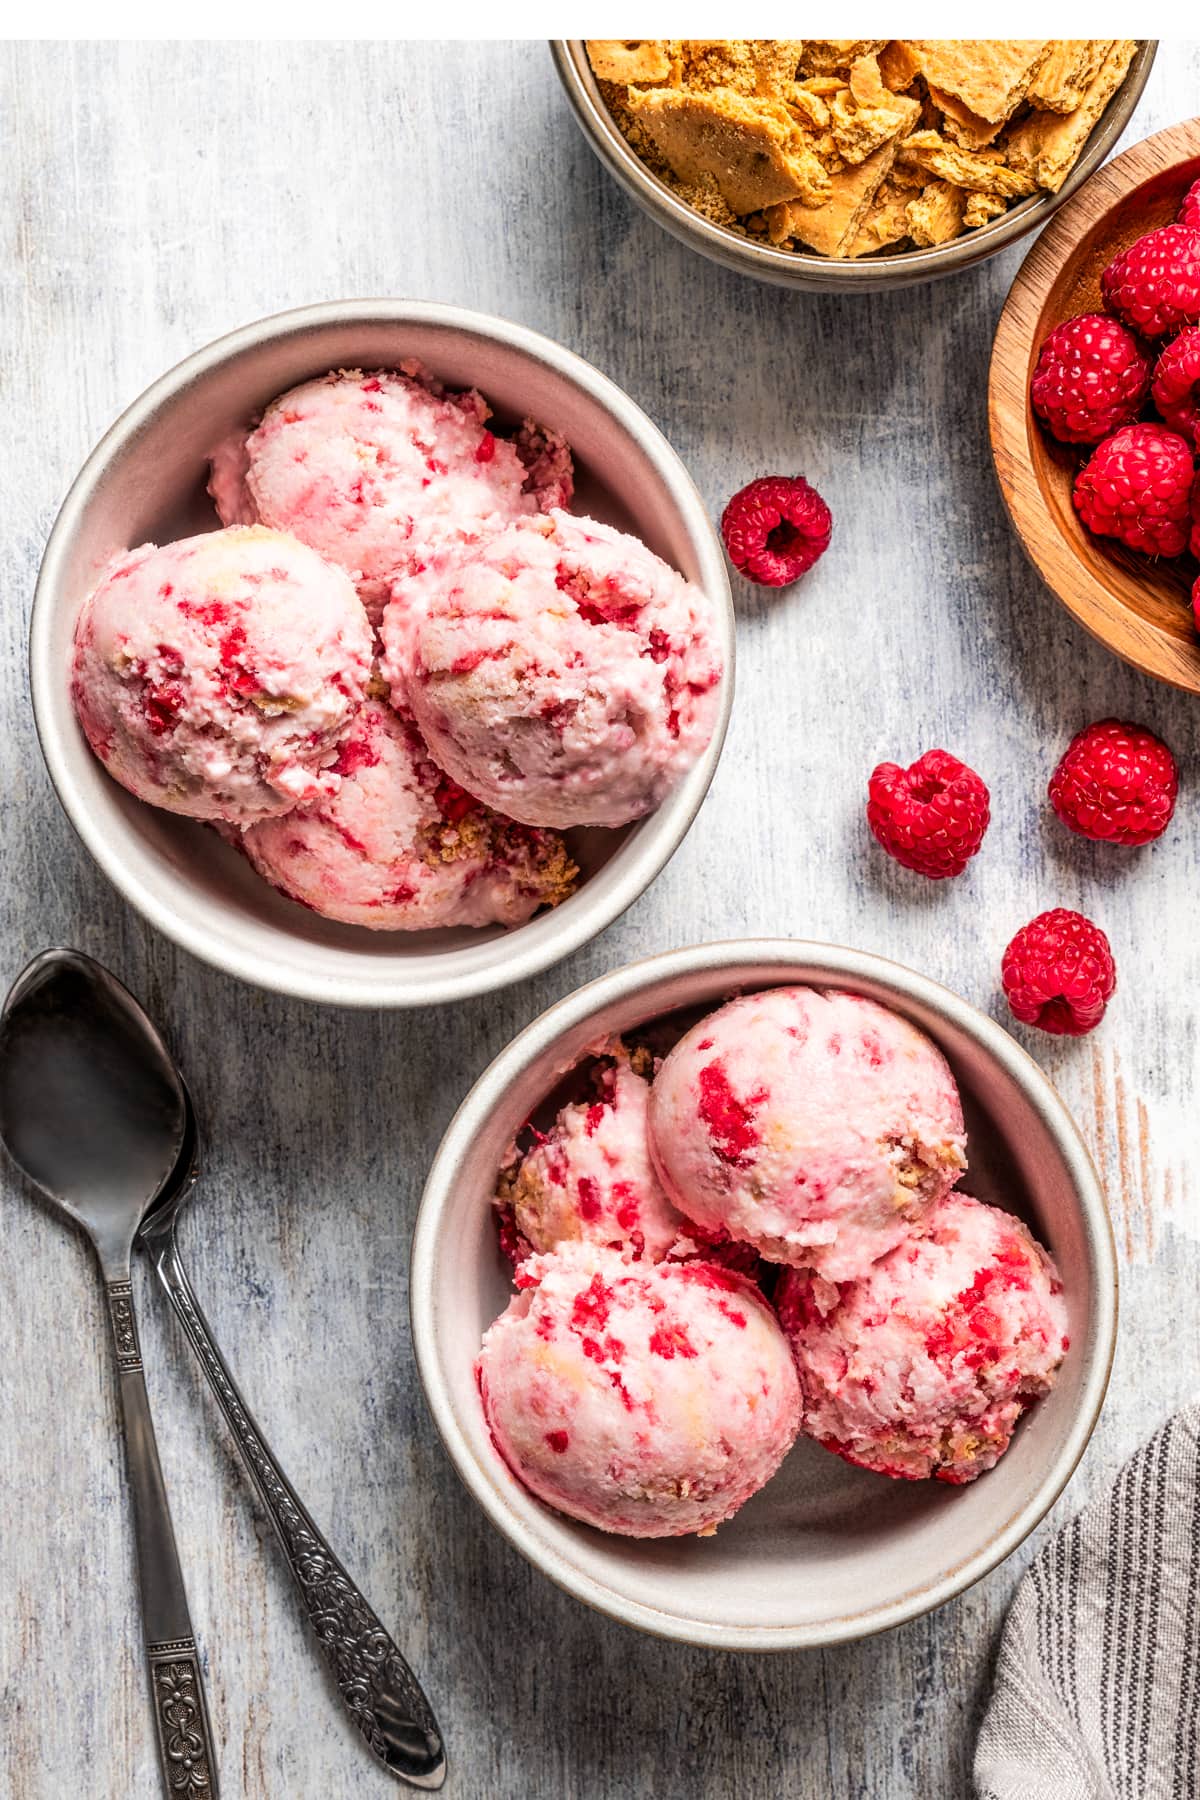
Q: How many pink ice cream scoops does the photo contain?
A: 8